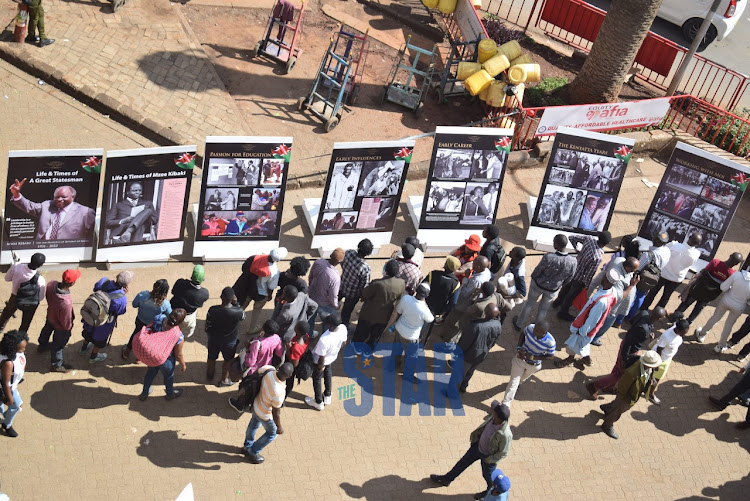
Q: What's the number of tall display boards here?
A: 7